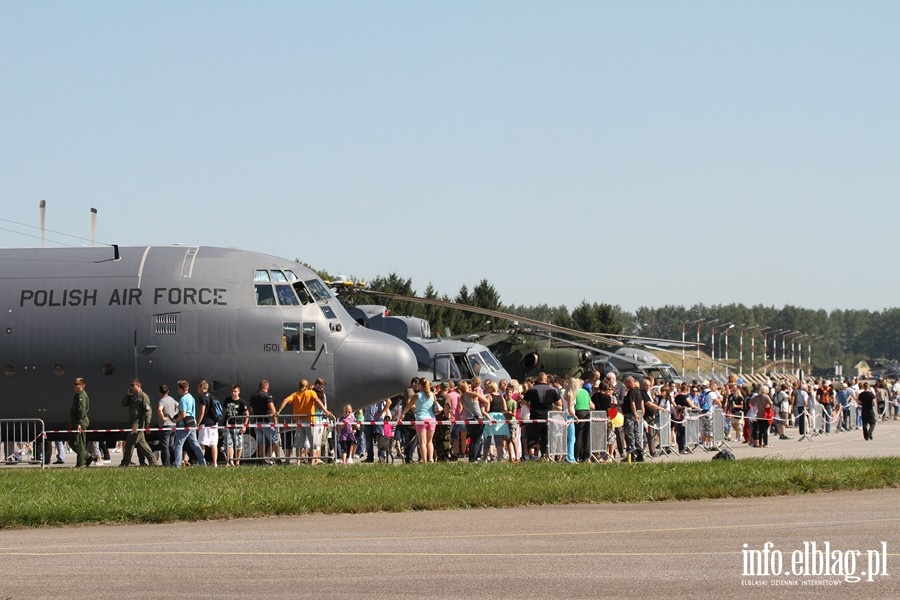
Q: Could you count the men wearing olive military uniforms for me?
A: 2